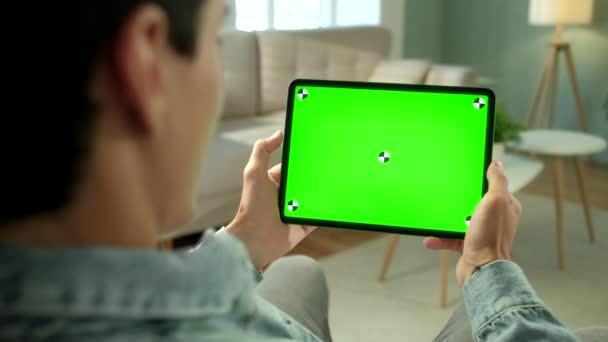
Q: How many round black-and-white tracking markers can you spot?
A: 5